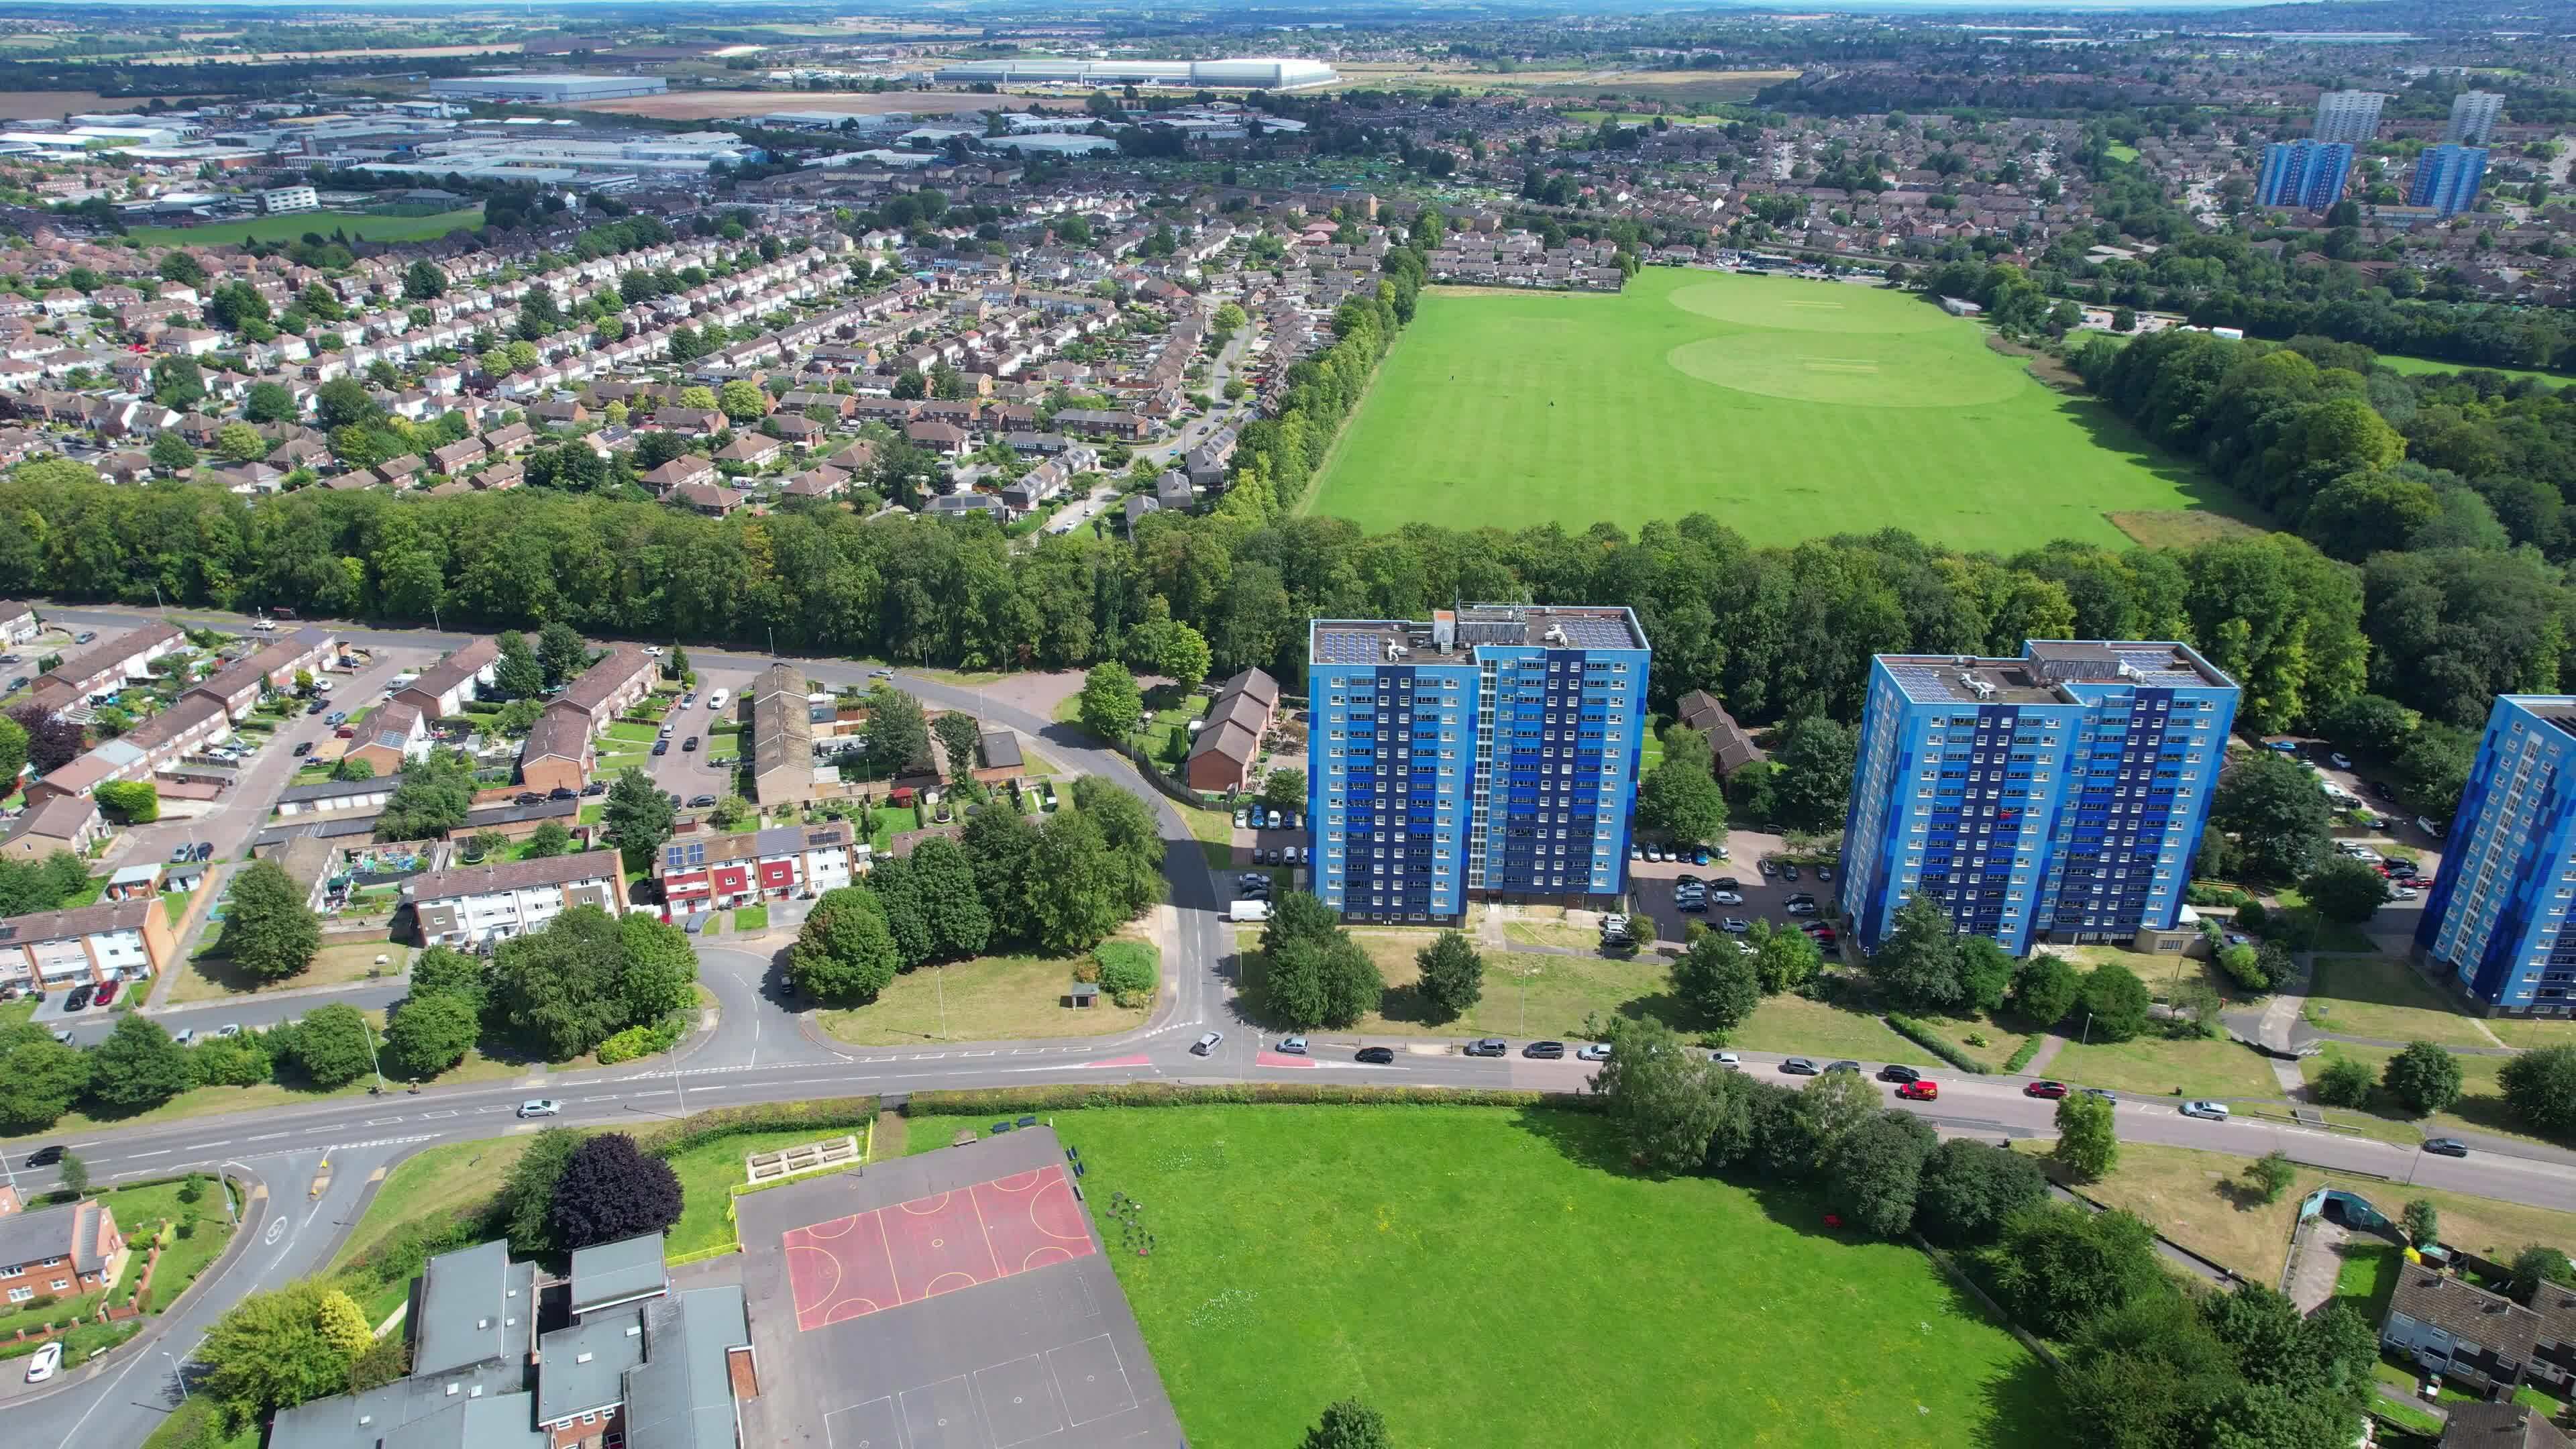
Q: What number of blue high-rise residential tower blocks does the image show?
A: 5